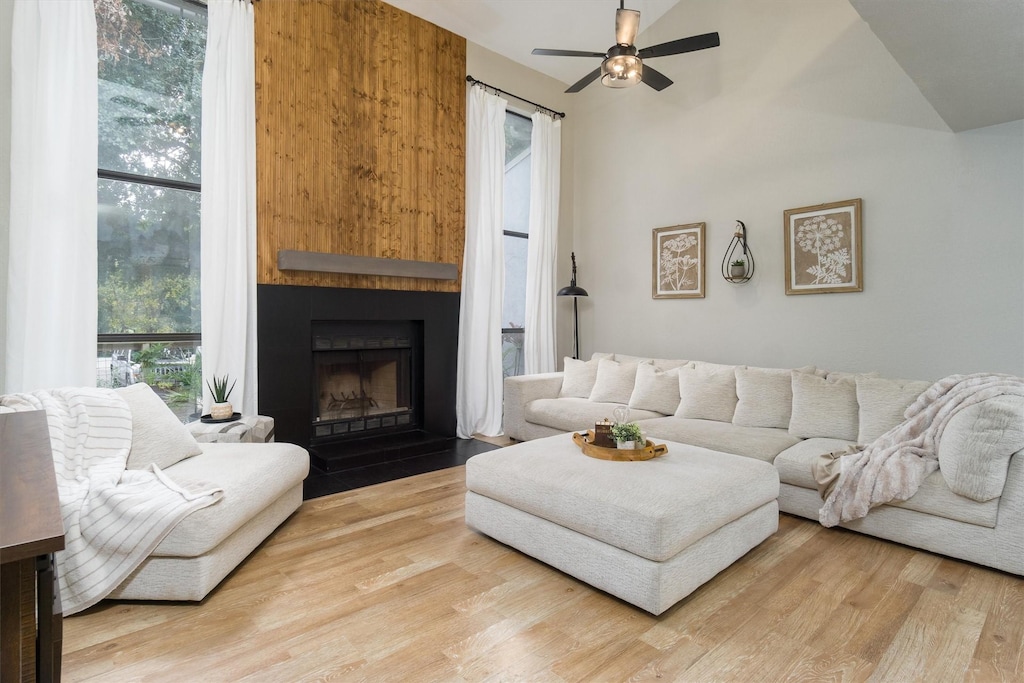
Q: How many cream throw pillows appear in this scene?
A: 8